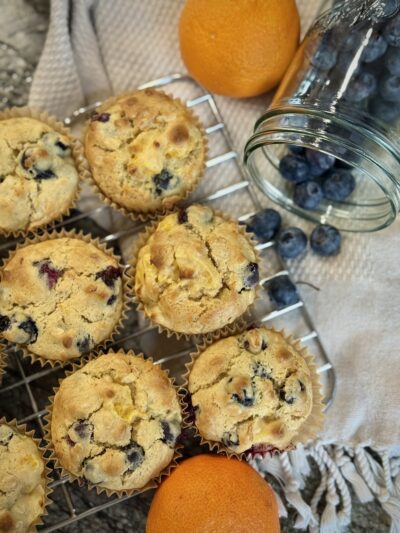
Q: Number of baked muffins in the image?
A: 7